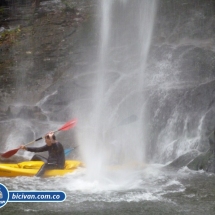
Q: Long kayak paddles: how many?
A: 2